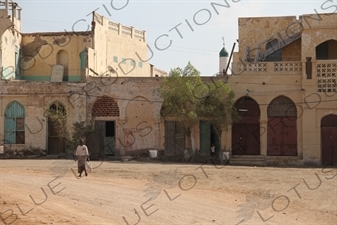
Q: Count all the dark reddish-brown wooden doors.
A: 3